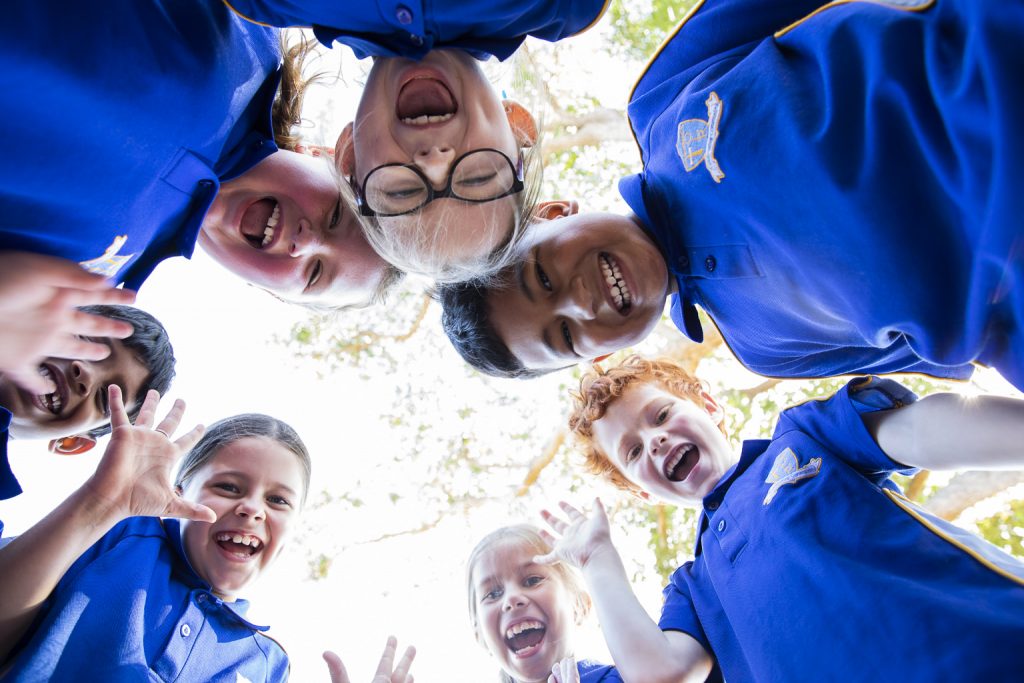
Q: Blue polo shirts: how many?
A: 7